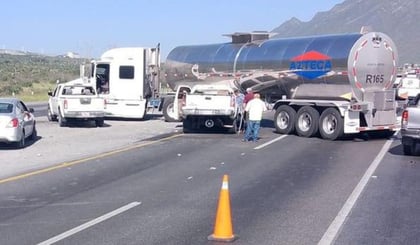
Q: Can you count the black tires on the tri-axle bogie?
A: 3